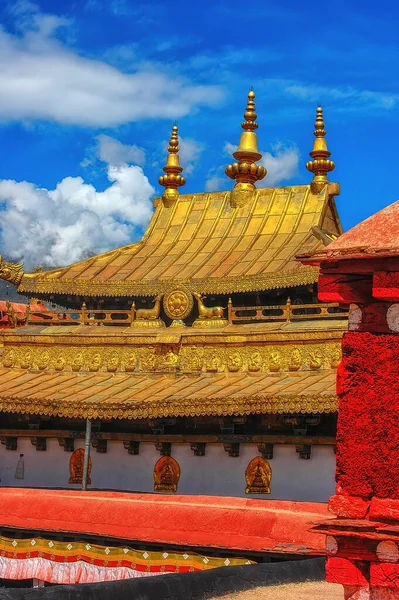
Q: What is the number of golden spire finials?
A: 3